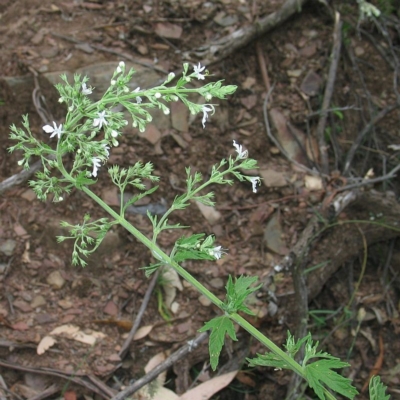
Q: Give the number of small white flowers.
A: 11